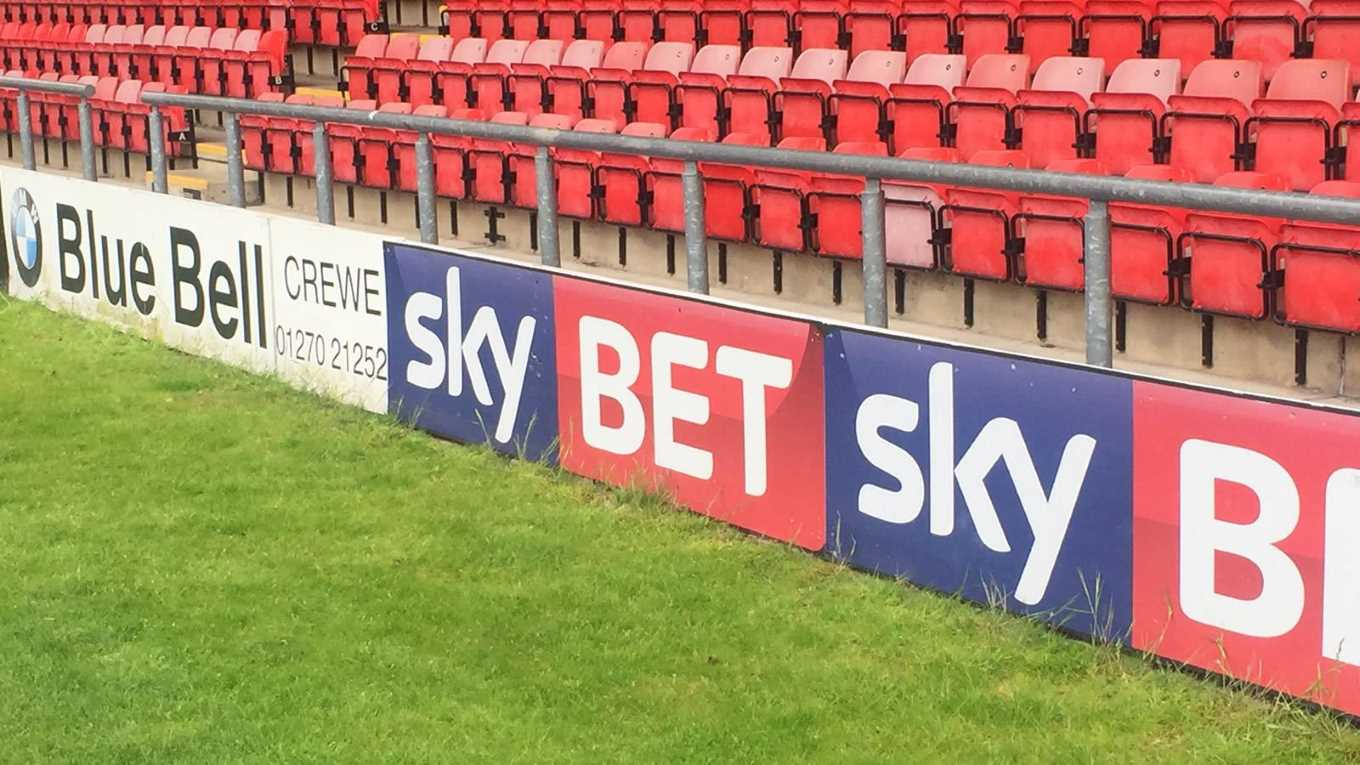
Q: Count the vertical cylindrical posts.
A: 10